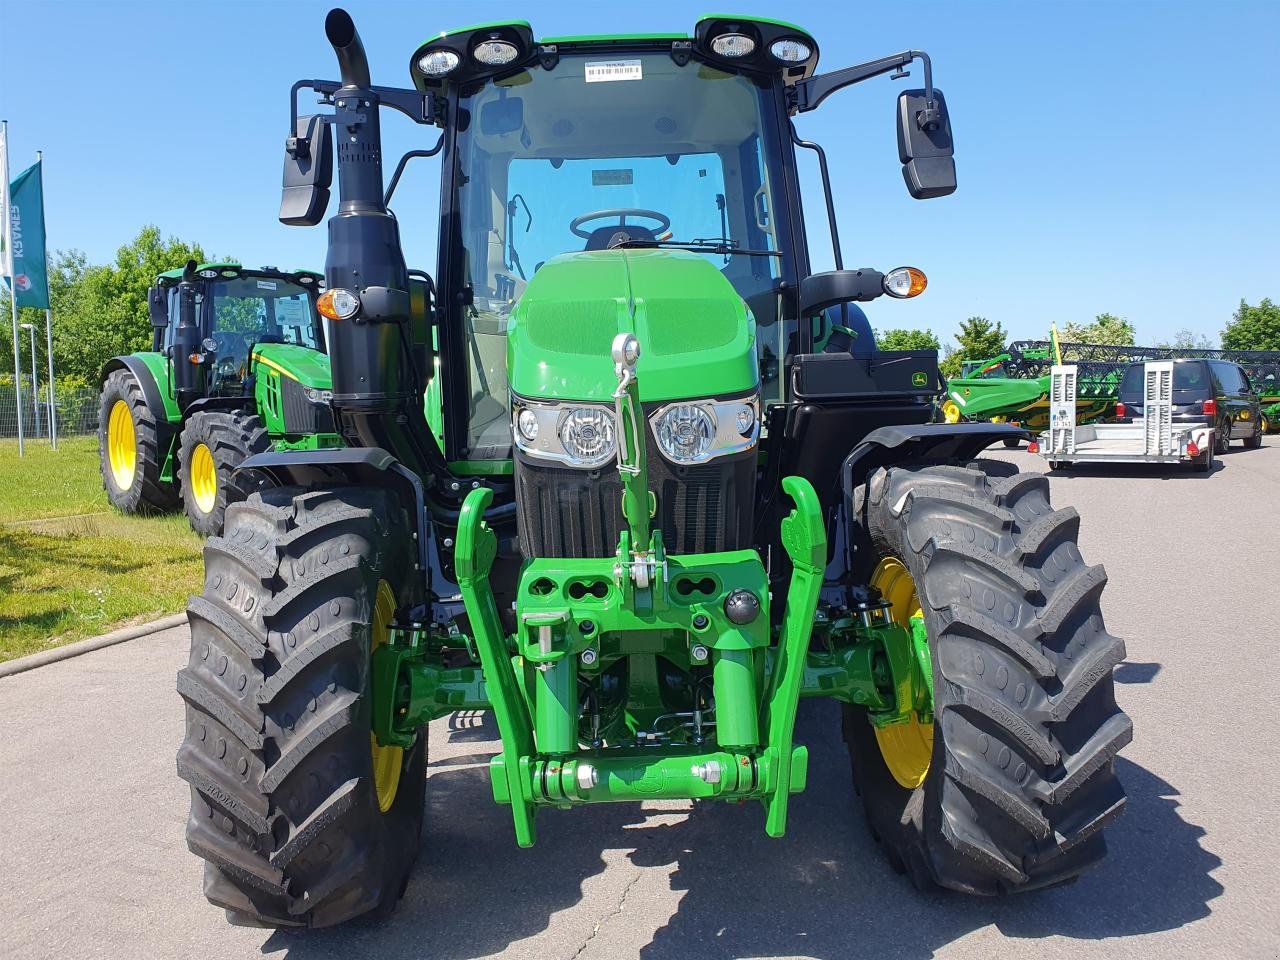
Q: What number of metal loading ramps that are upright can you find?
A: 2